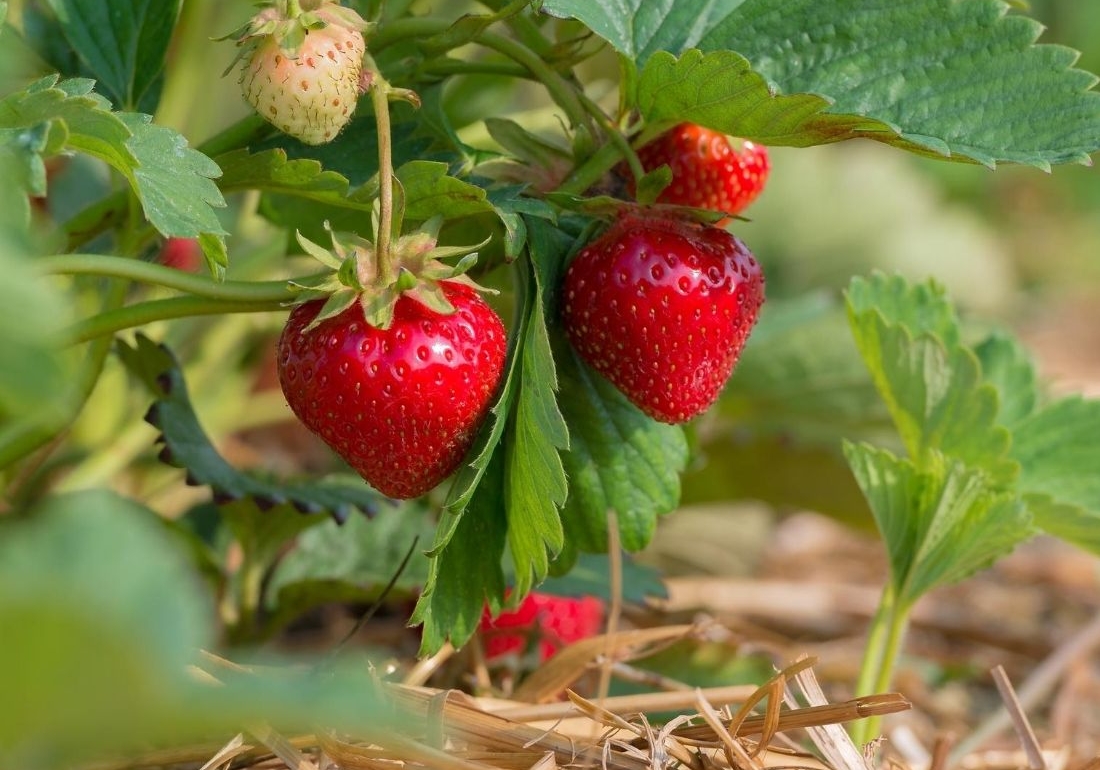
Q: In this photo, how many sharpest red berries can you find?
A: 2